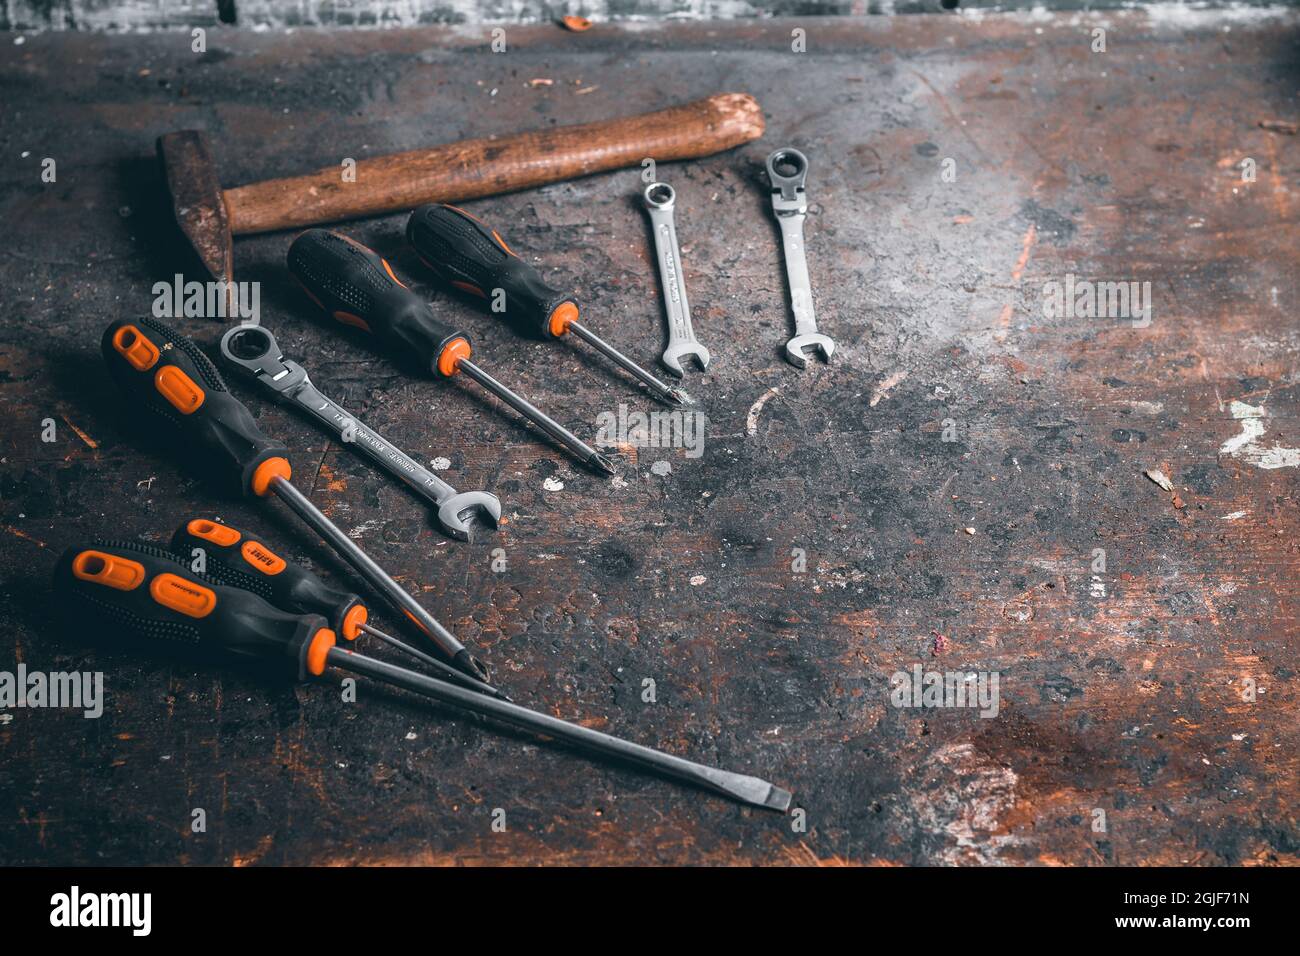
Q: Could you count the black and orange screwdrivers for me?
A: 5